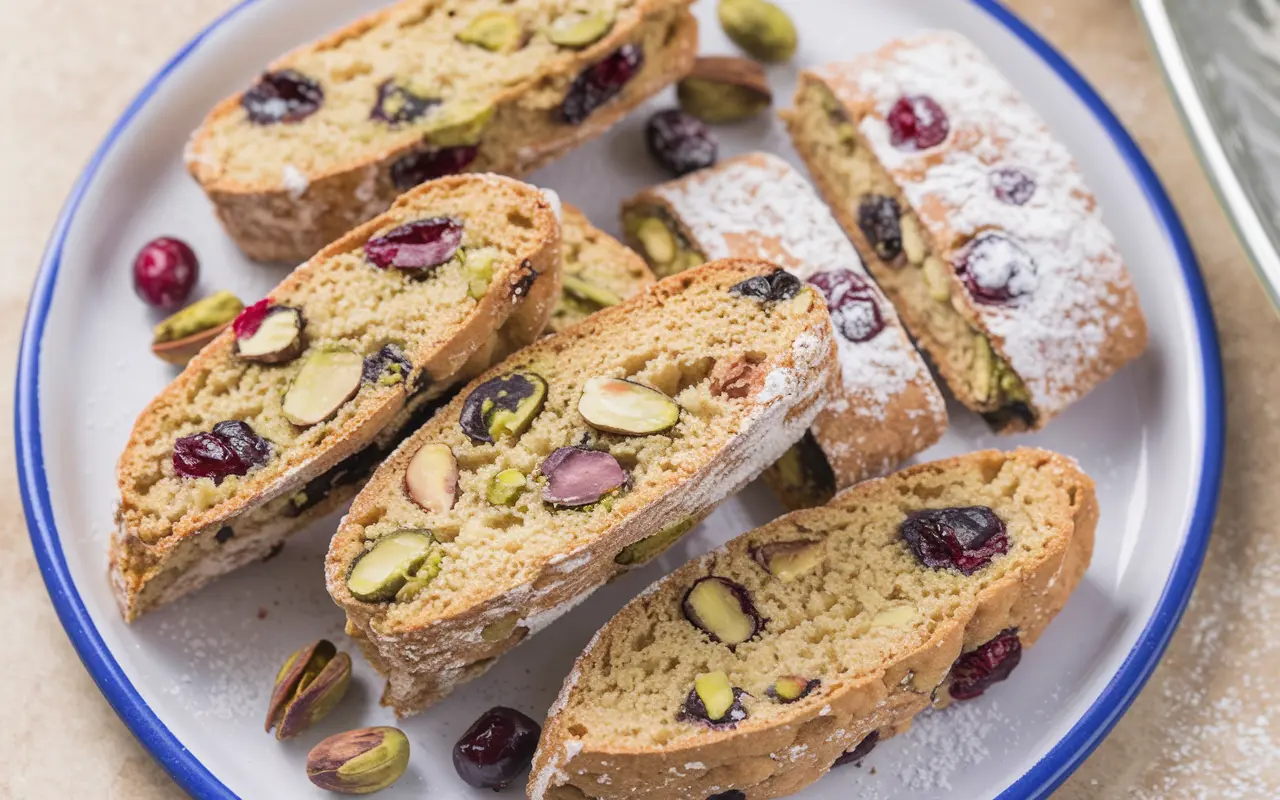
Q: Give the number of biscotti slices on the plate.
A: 7